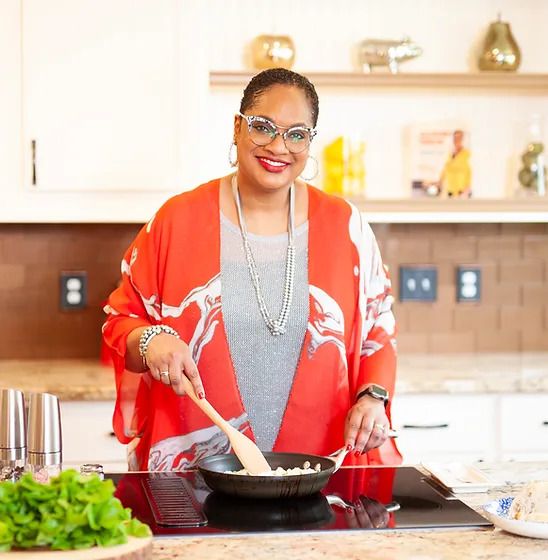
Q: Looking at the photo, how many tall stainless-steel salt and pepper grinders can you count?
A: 2